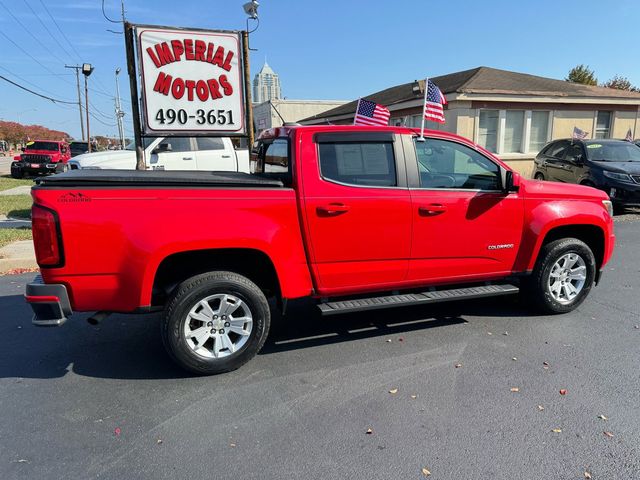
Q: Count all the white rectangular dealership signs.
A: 1